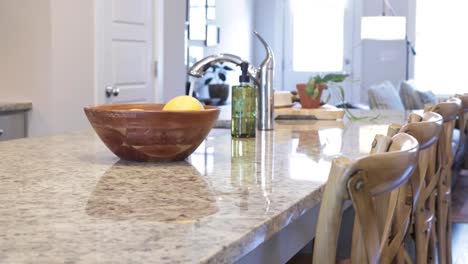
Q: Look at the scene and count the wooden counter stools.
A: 4